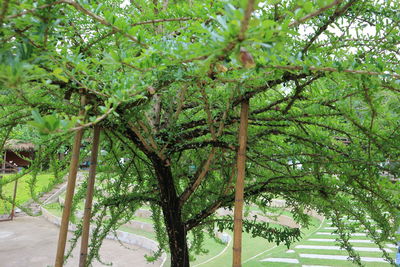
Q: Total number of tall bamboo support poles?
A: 3